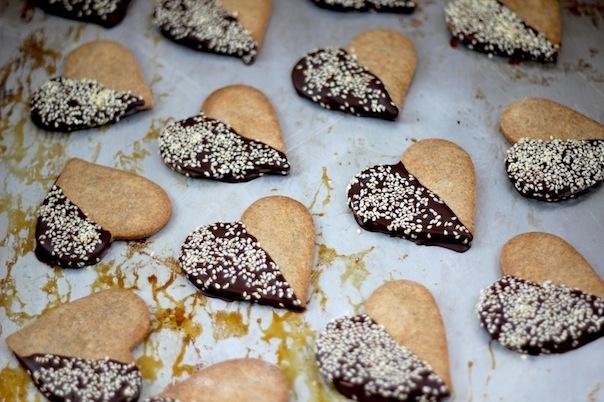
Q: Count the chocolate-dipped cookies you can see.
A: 15